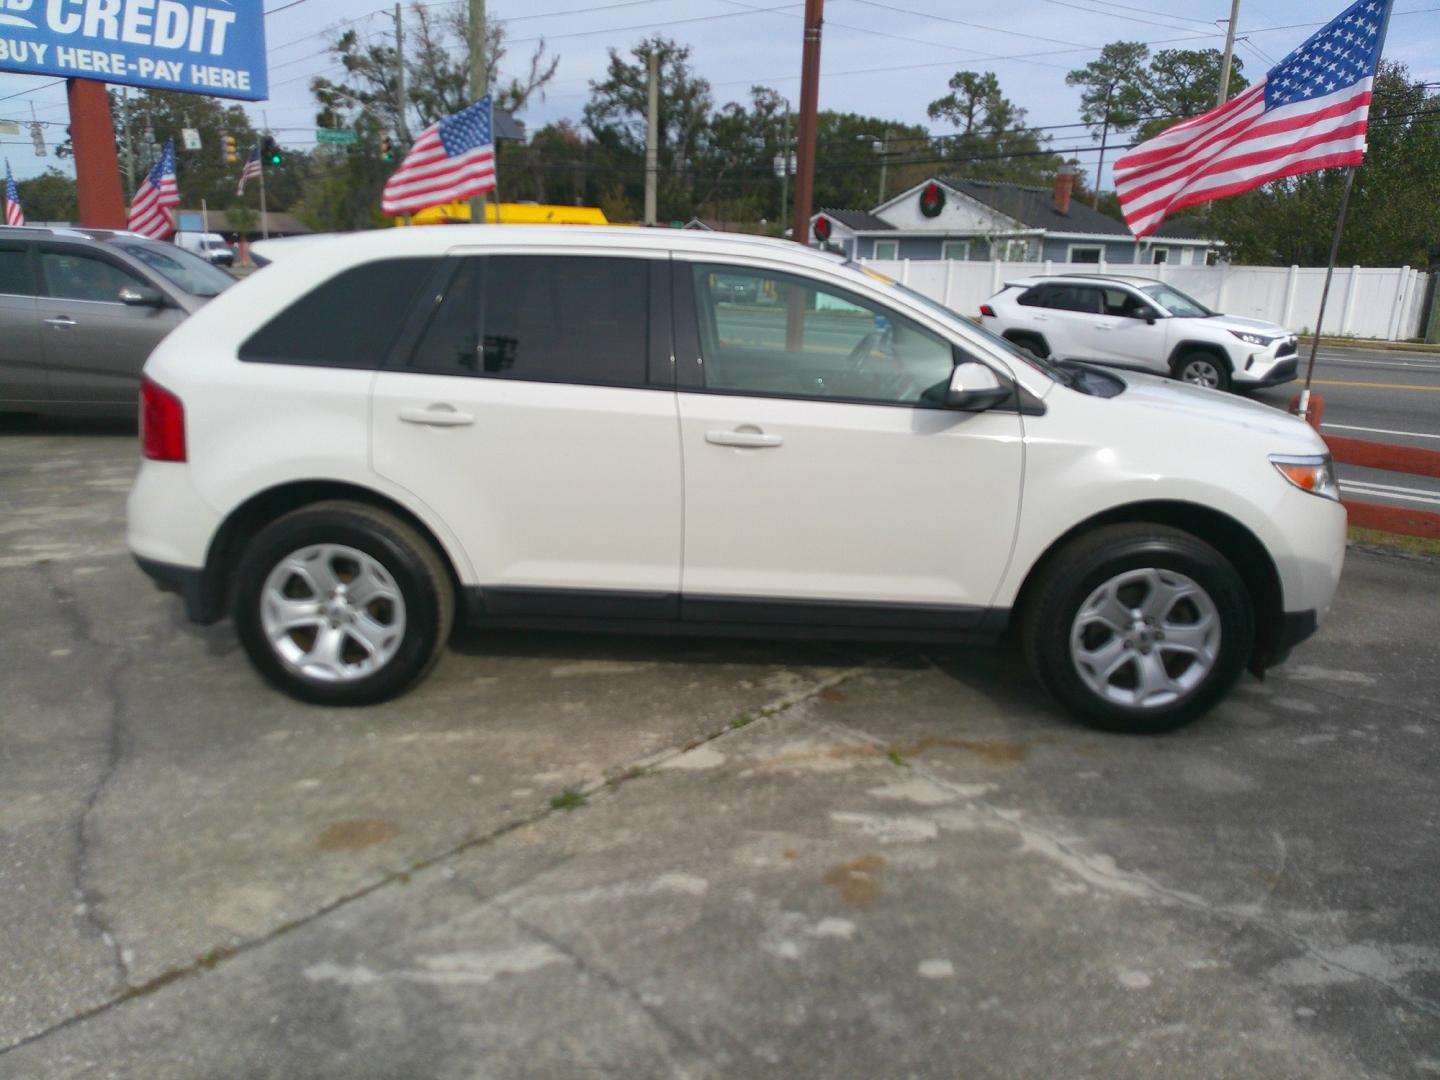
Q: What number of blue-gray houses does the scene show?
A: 1